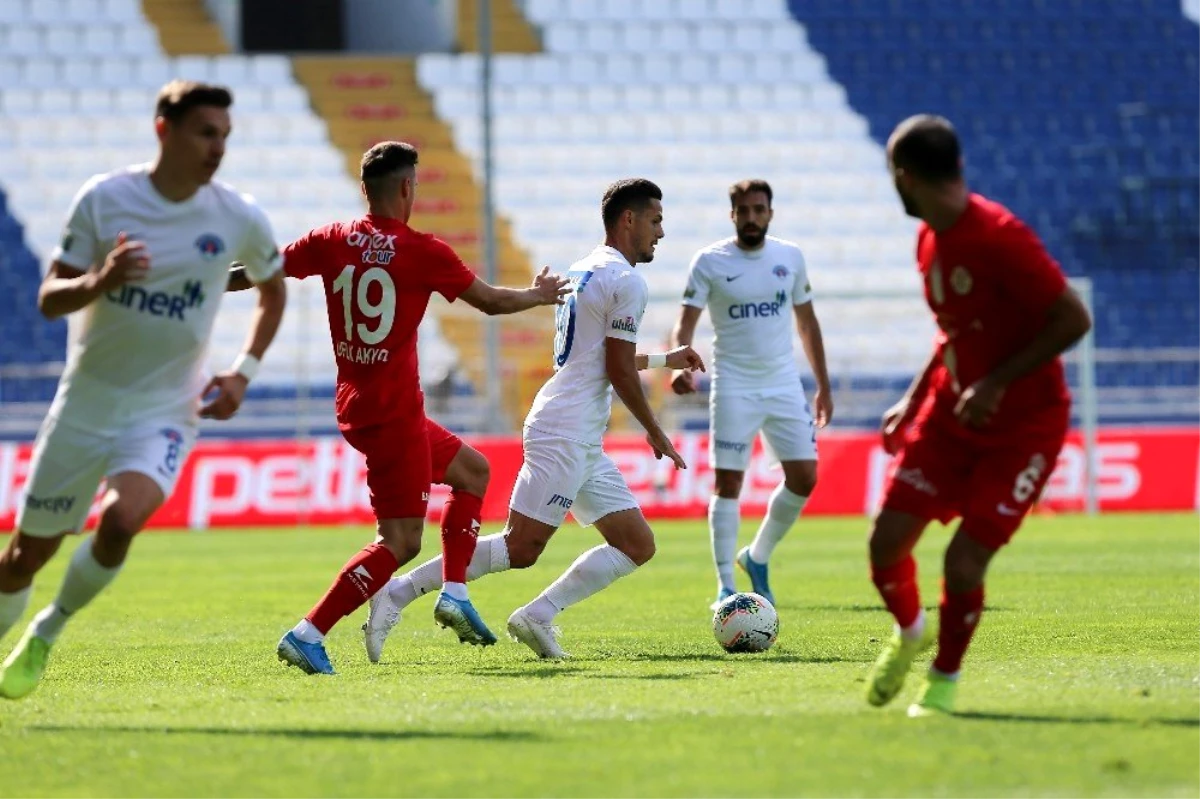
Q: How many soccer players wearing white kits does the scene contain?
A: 3